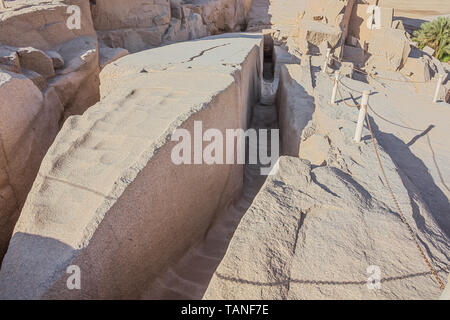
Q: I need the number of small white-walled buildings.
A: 0